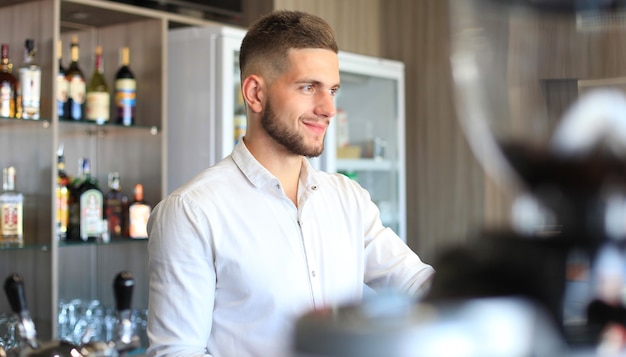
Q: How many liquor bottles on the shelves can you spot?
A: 11